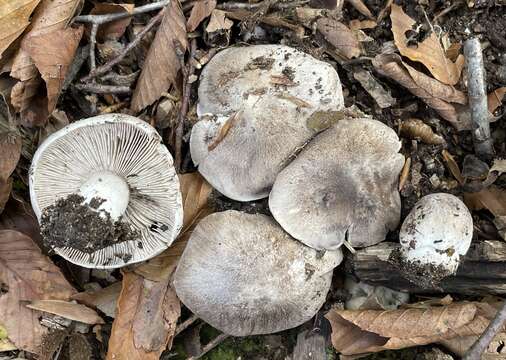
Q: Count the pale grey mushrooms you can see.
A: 6